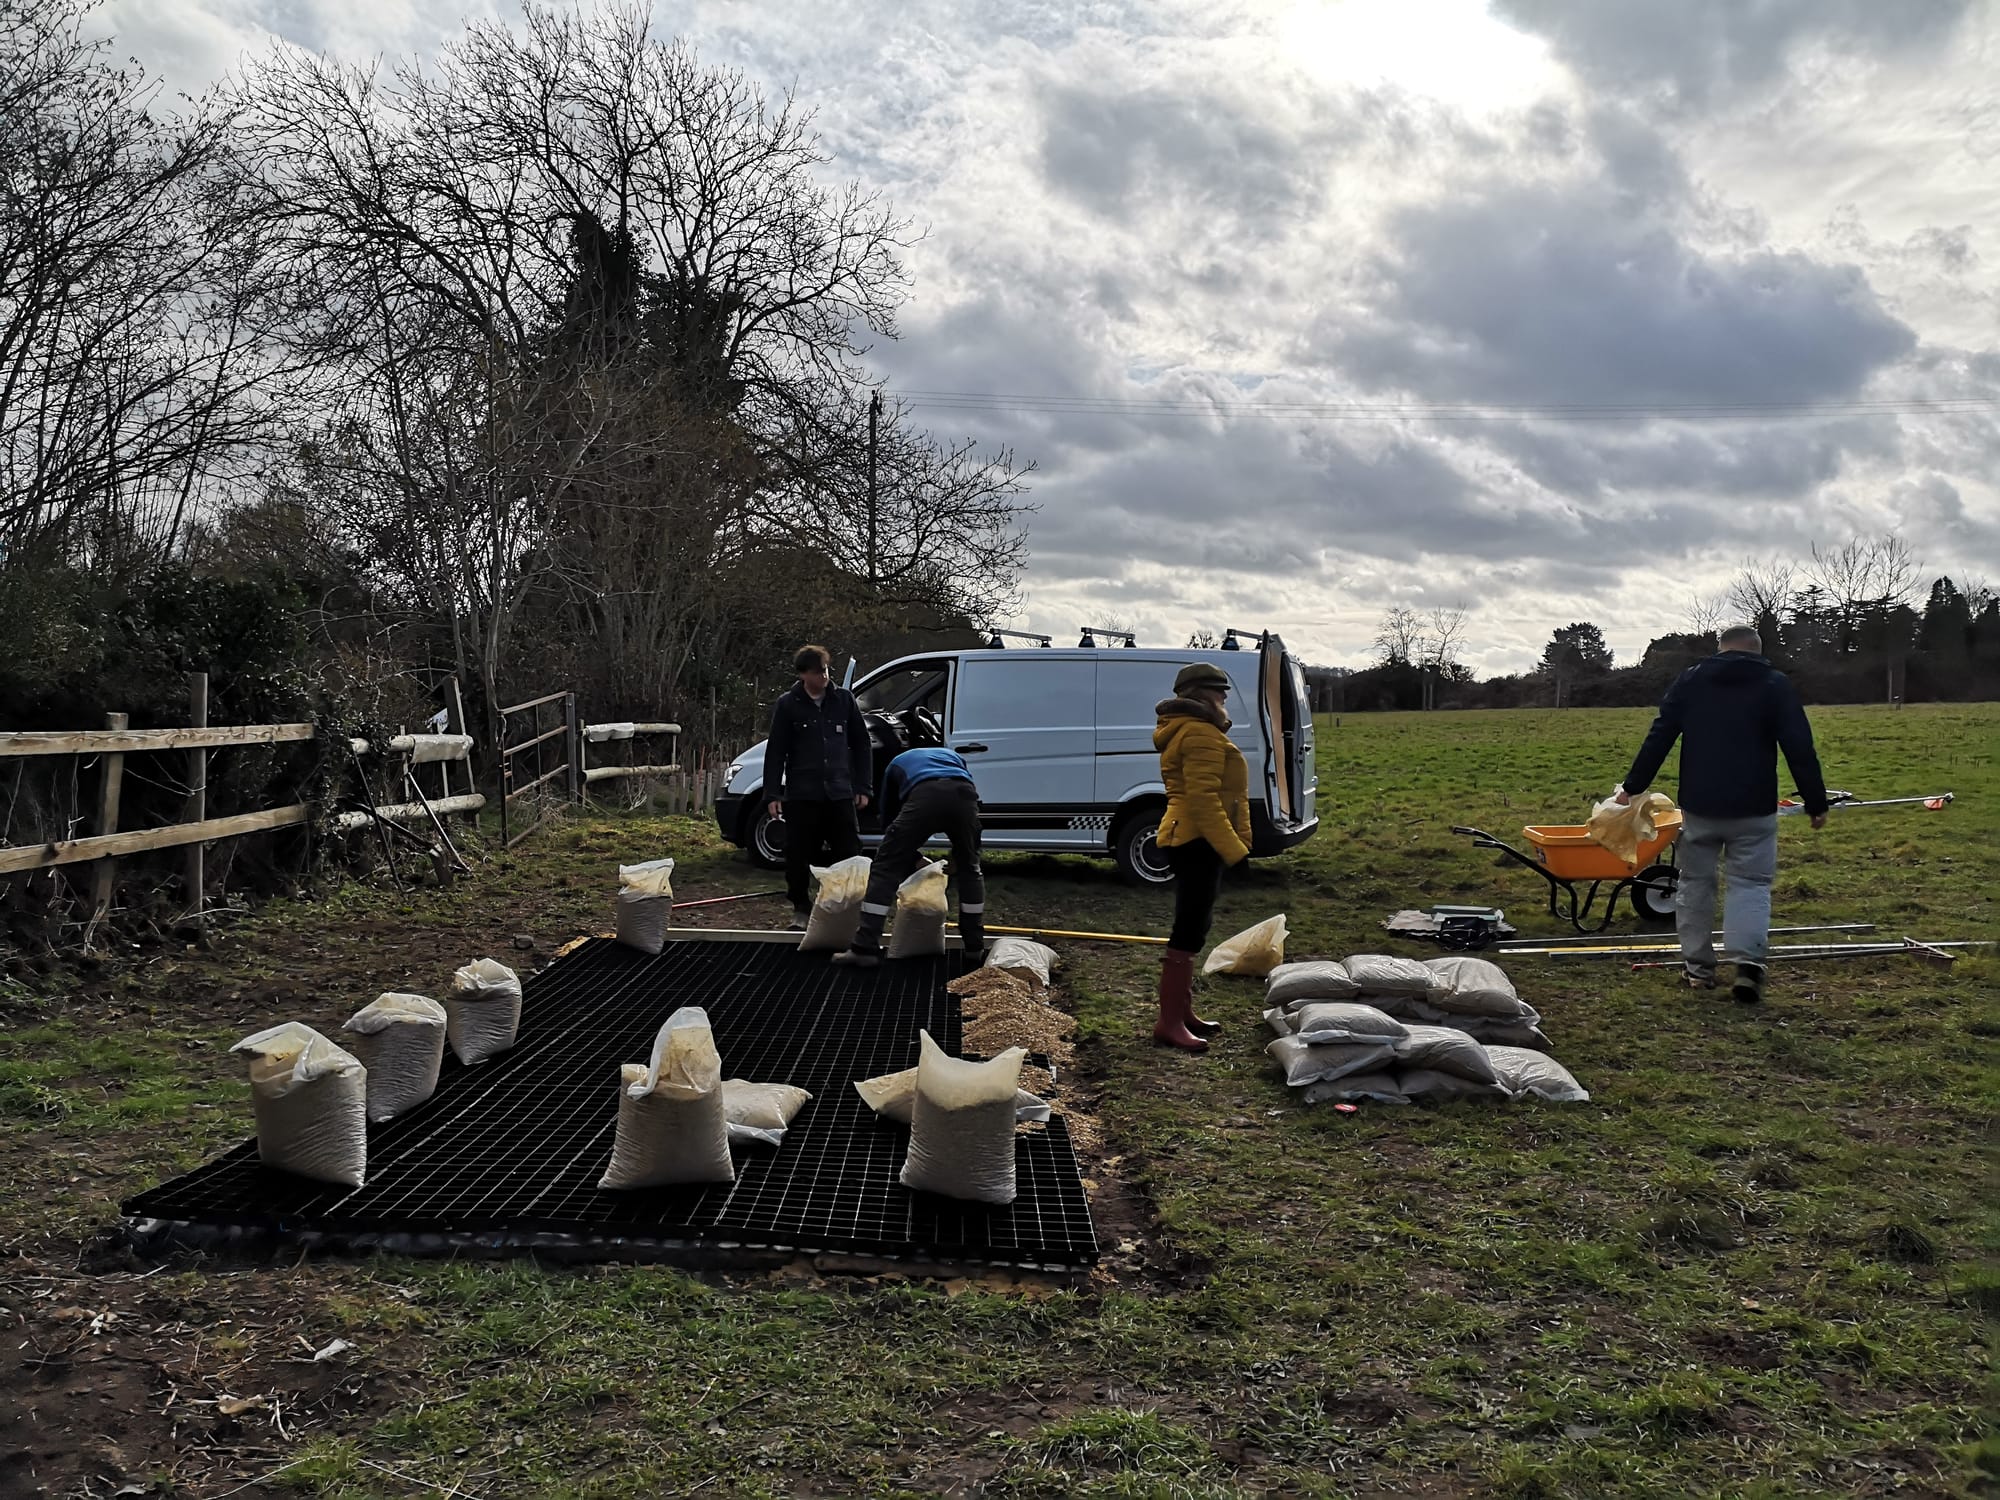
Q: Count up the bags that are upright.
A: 8